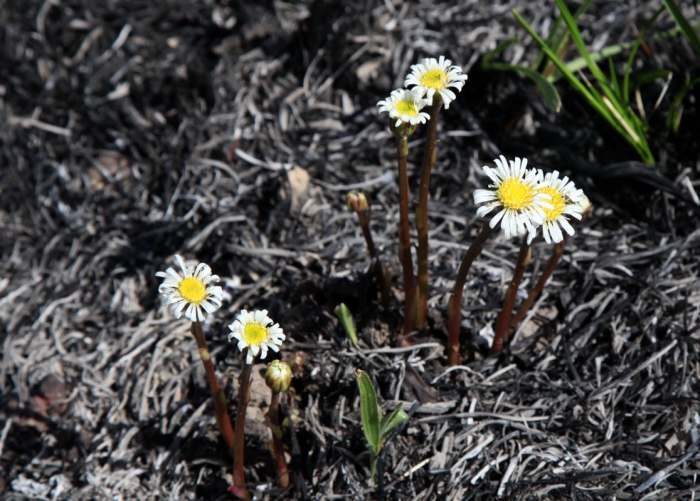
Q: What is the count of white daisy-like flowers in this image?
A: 6